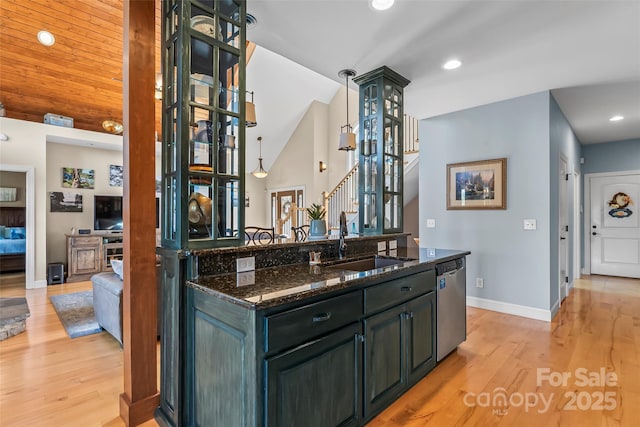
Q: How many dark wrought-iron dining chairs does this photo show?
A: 2